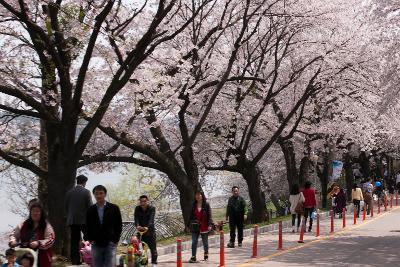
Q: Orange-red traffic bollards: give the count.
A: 15